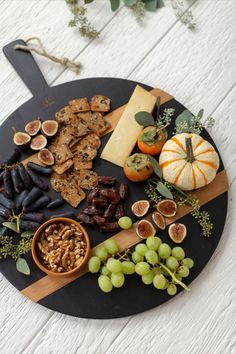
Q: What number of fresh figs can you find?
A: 10